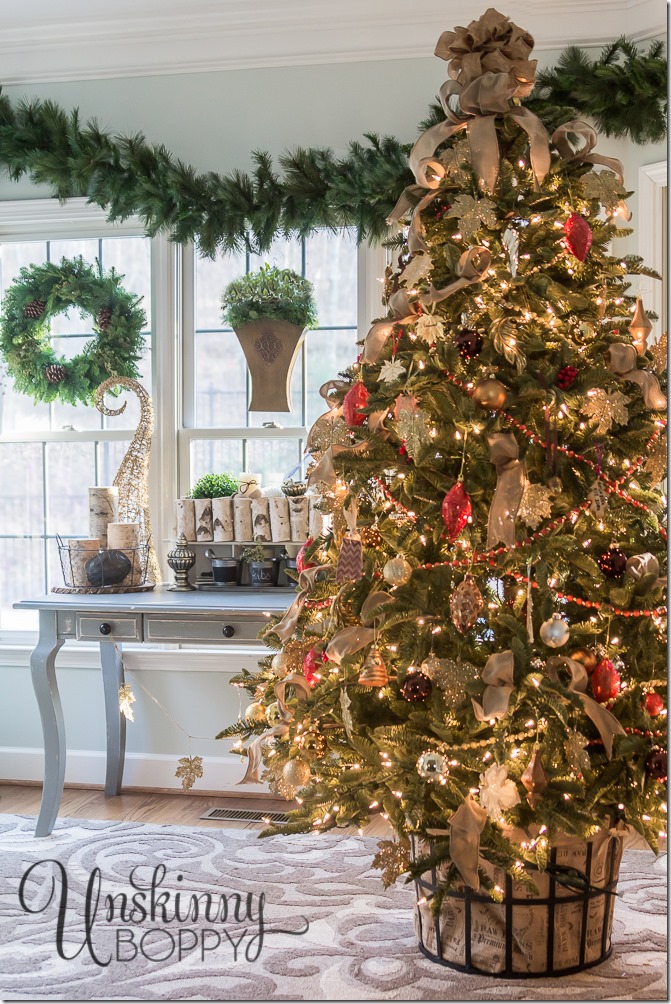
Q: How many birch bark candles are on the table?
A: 3